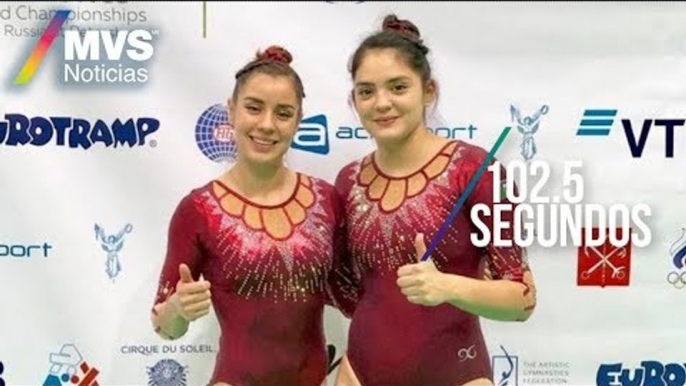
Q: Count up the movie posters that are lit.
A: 0